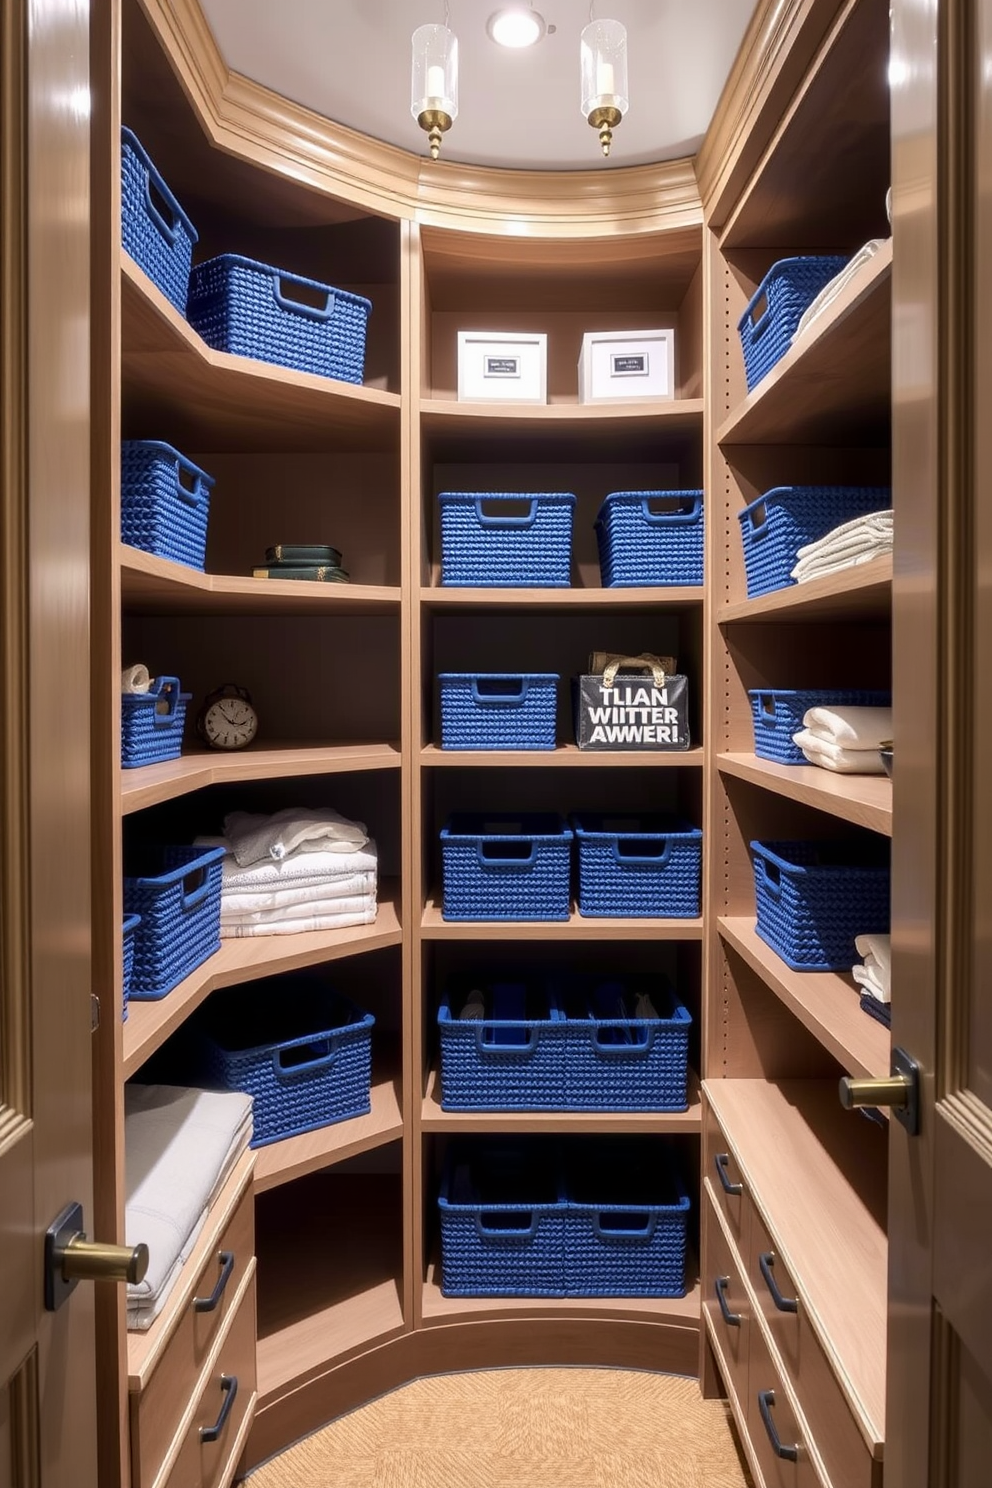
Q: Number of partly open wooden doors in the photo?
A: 2